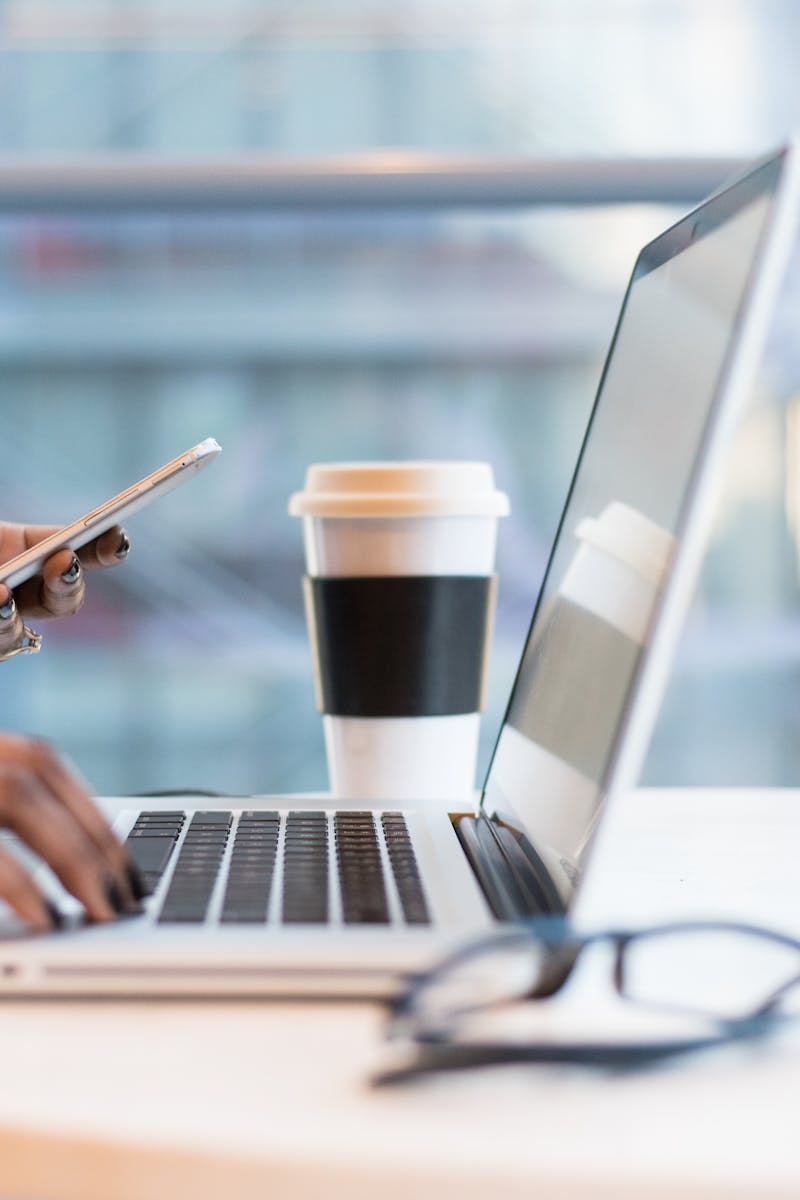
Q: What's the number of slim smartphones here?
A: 1